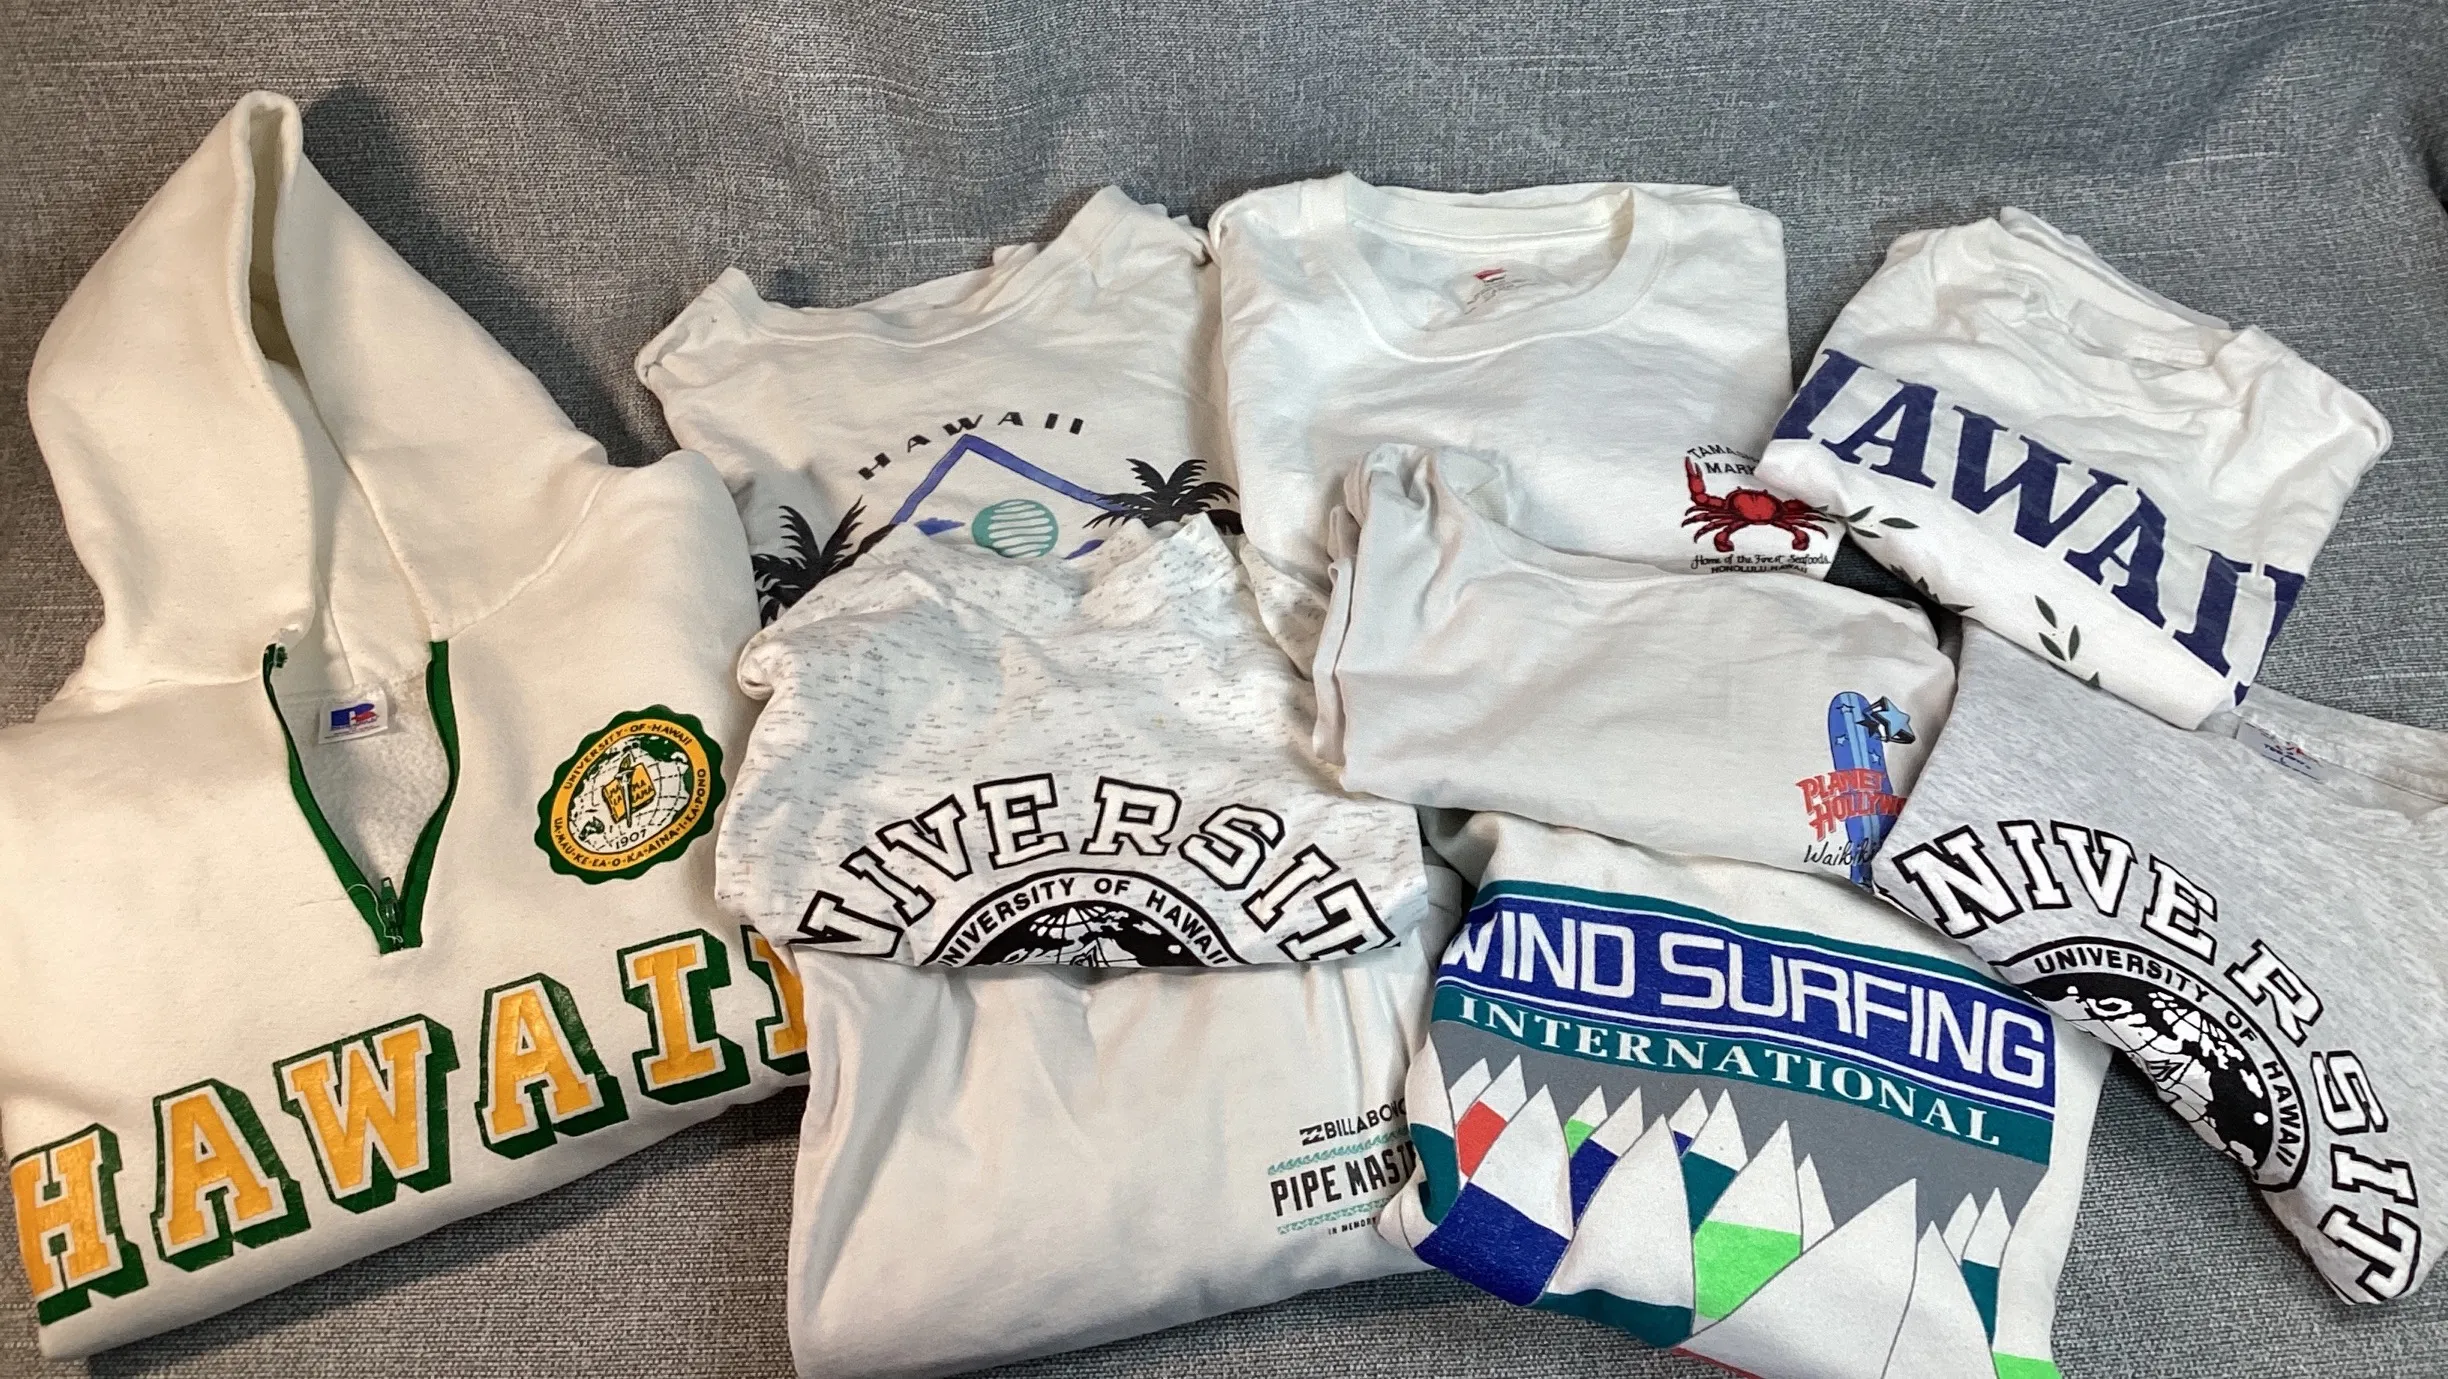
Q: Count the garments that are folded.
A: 9